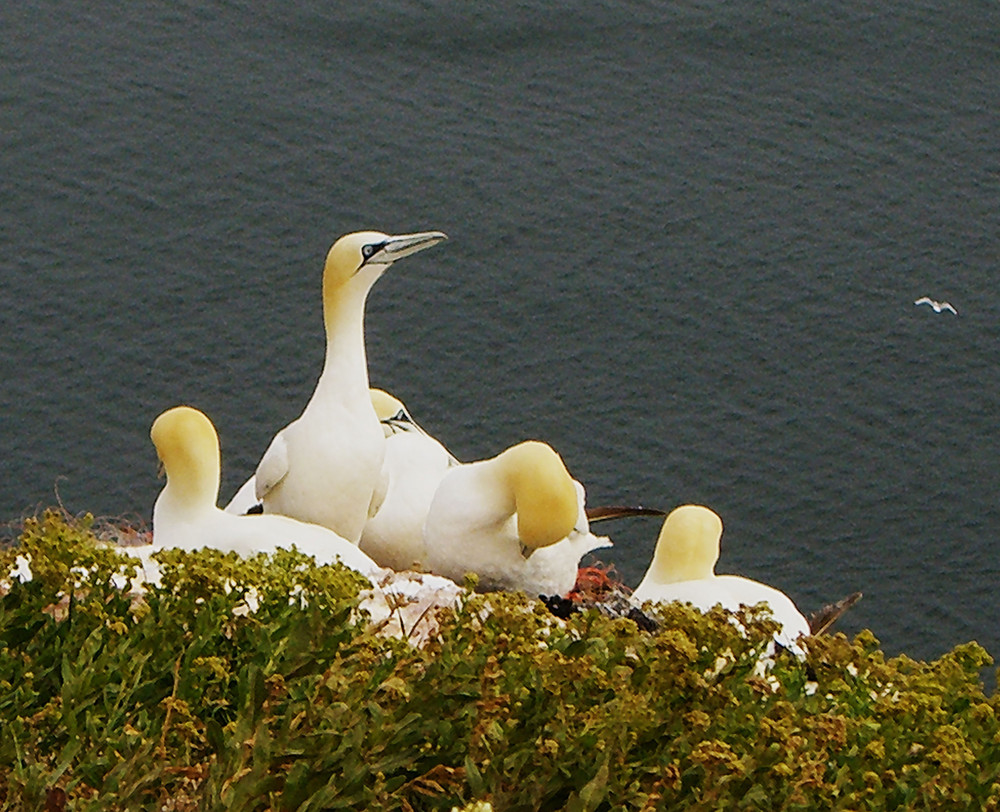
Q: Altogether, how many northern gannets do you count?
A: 5